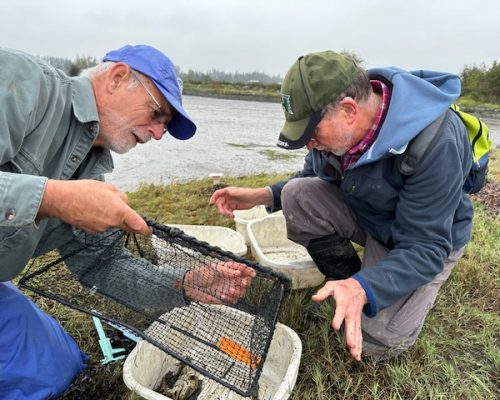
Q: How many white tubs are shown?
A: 4